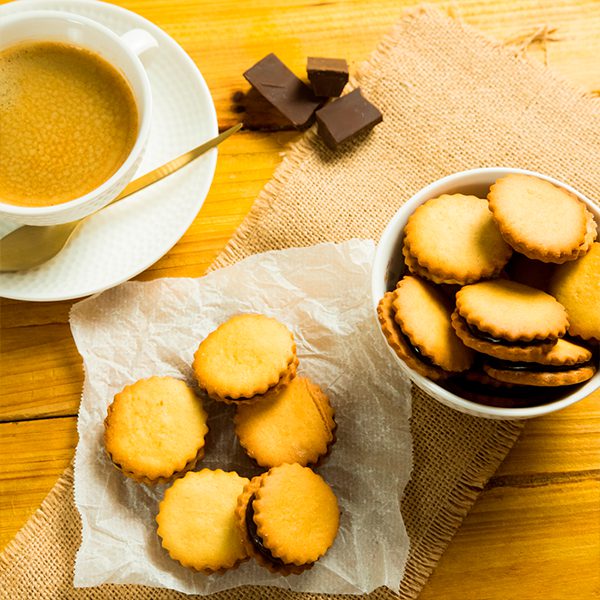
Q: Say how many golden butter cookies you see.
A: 11